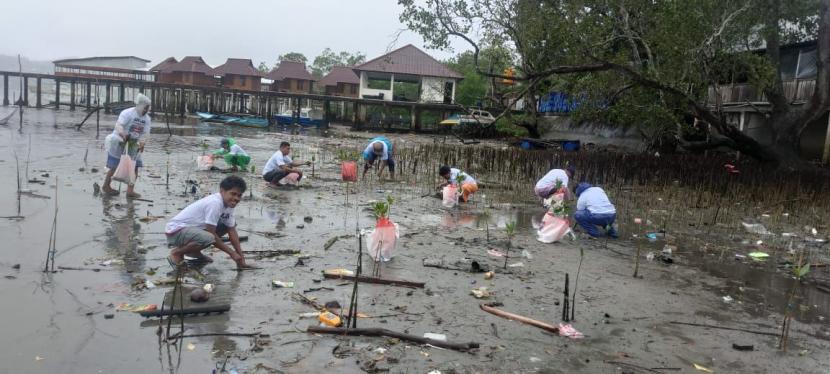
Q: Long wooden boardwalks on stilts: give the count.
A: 1